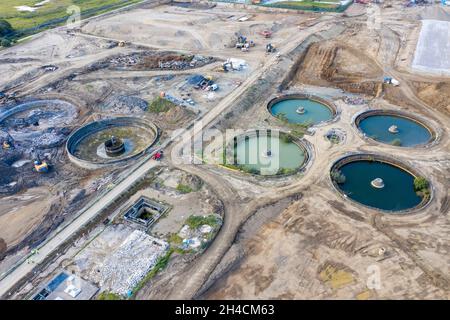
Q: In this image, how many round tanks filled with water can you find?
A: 4